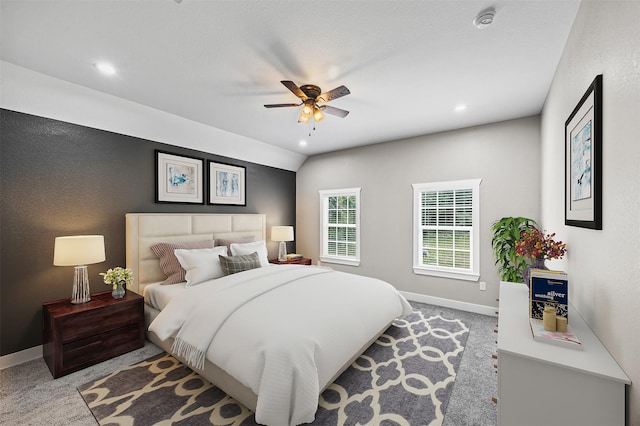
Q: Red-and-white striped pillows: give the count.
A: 2